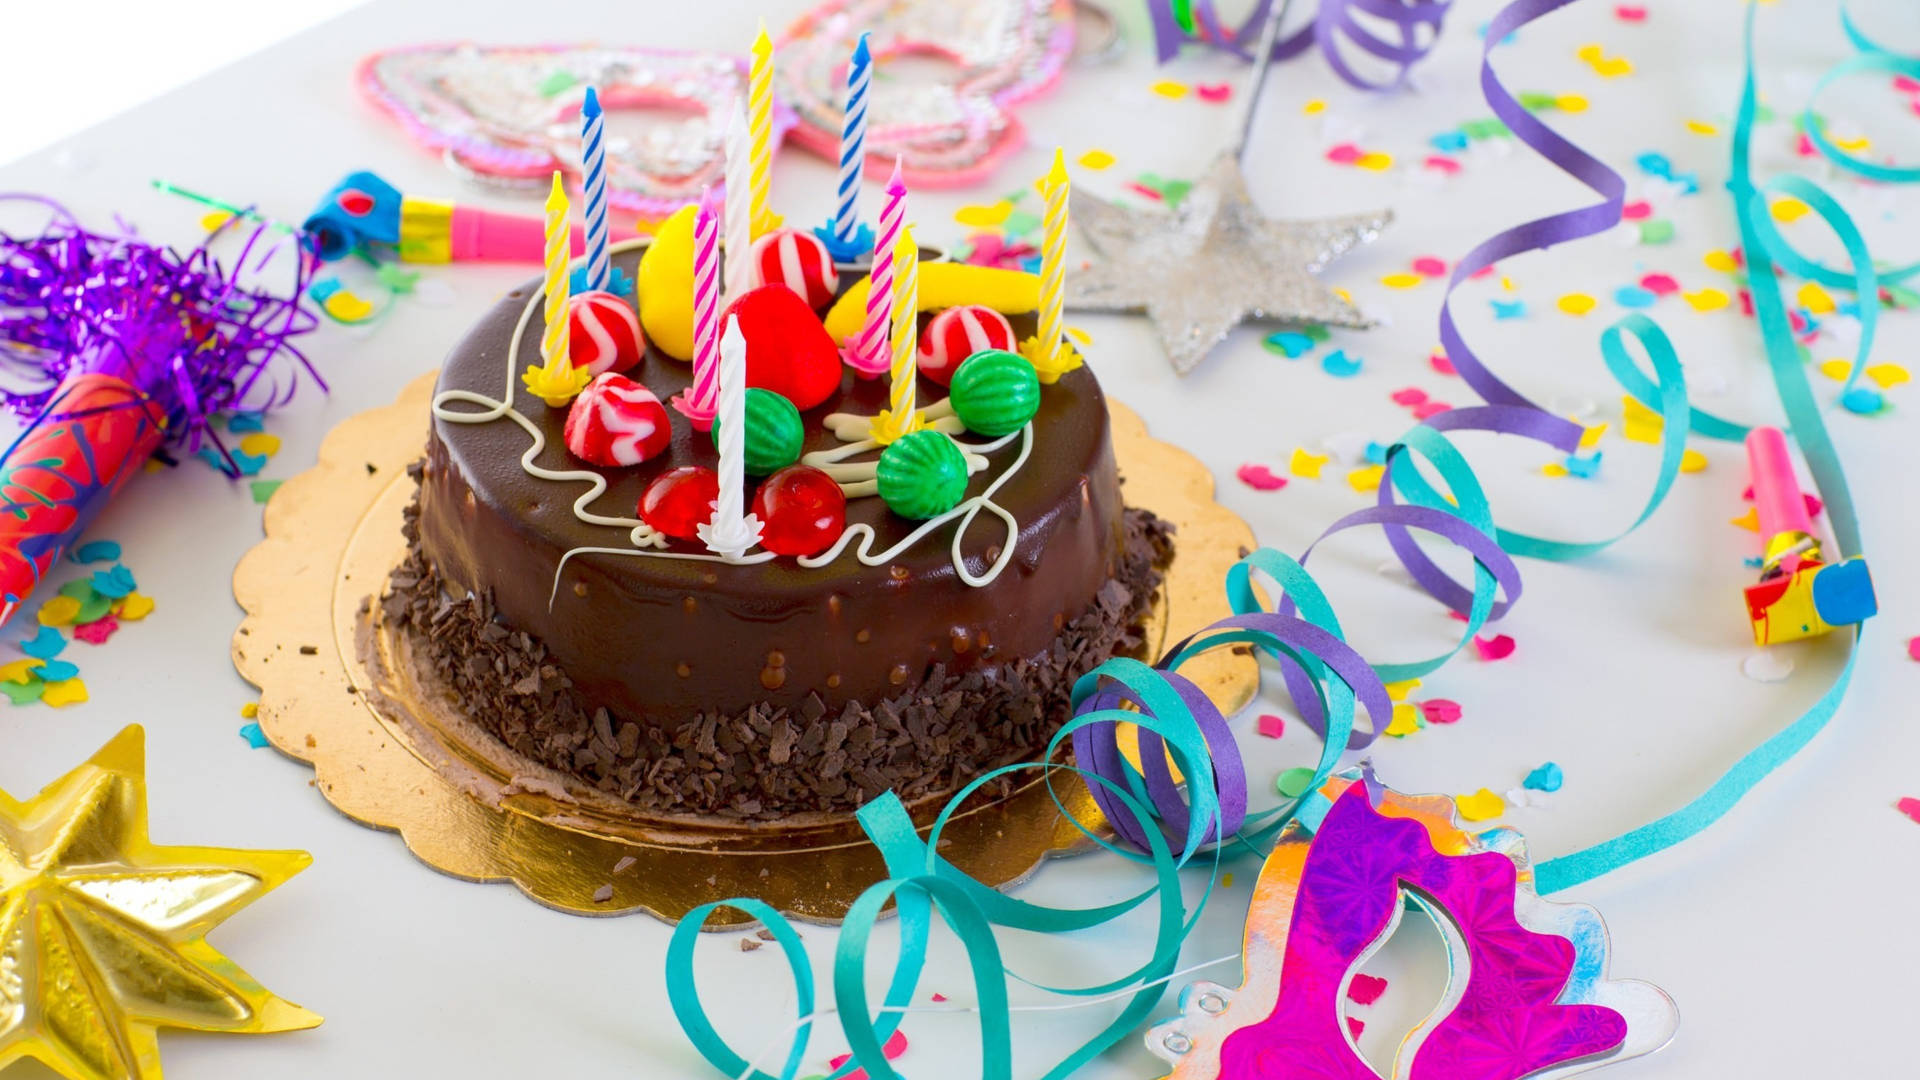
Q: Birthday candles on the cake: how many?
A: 10